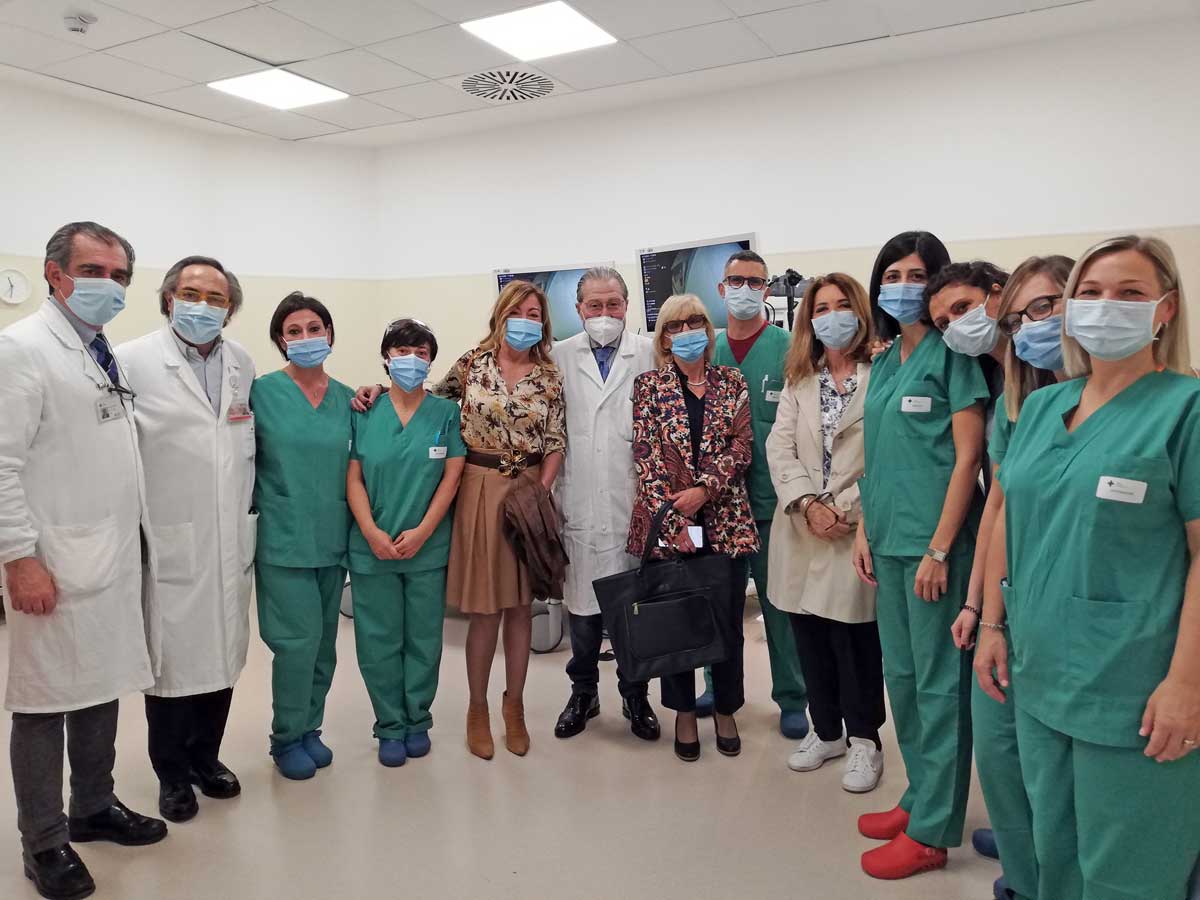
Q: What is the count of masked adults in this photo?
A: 13